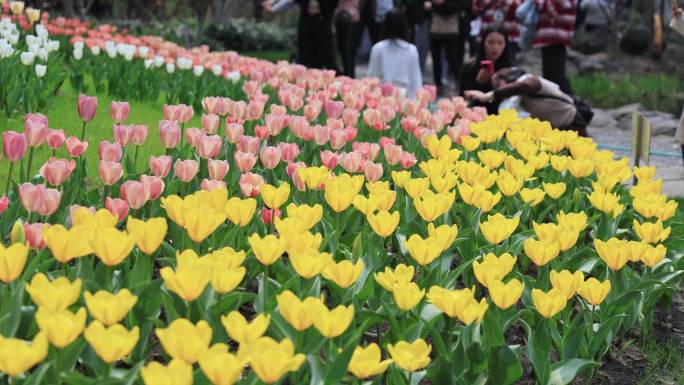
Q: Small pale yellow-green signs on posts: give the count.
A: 1